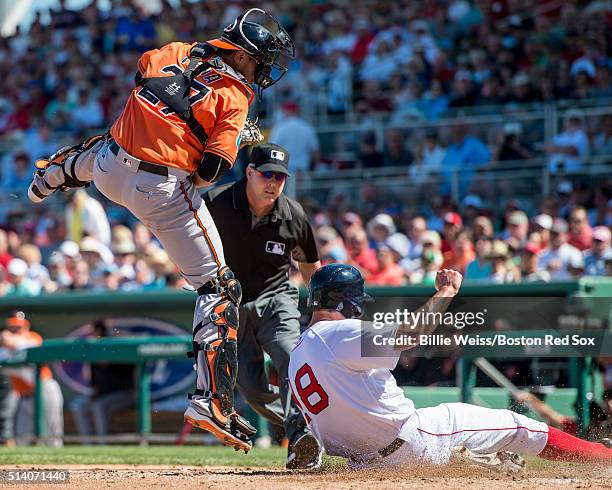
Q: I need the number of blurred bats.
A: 1